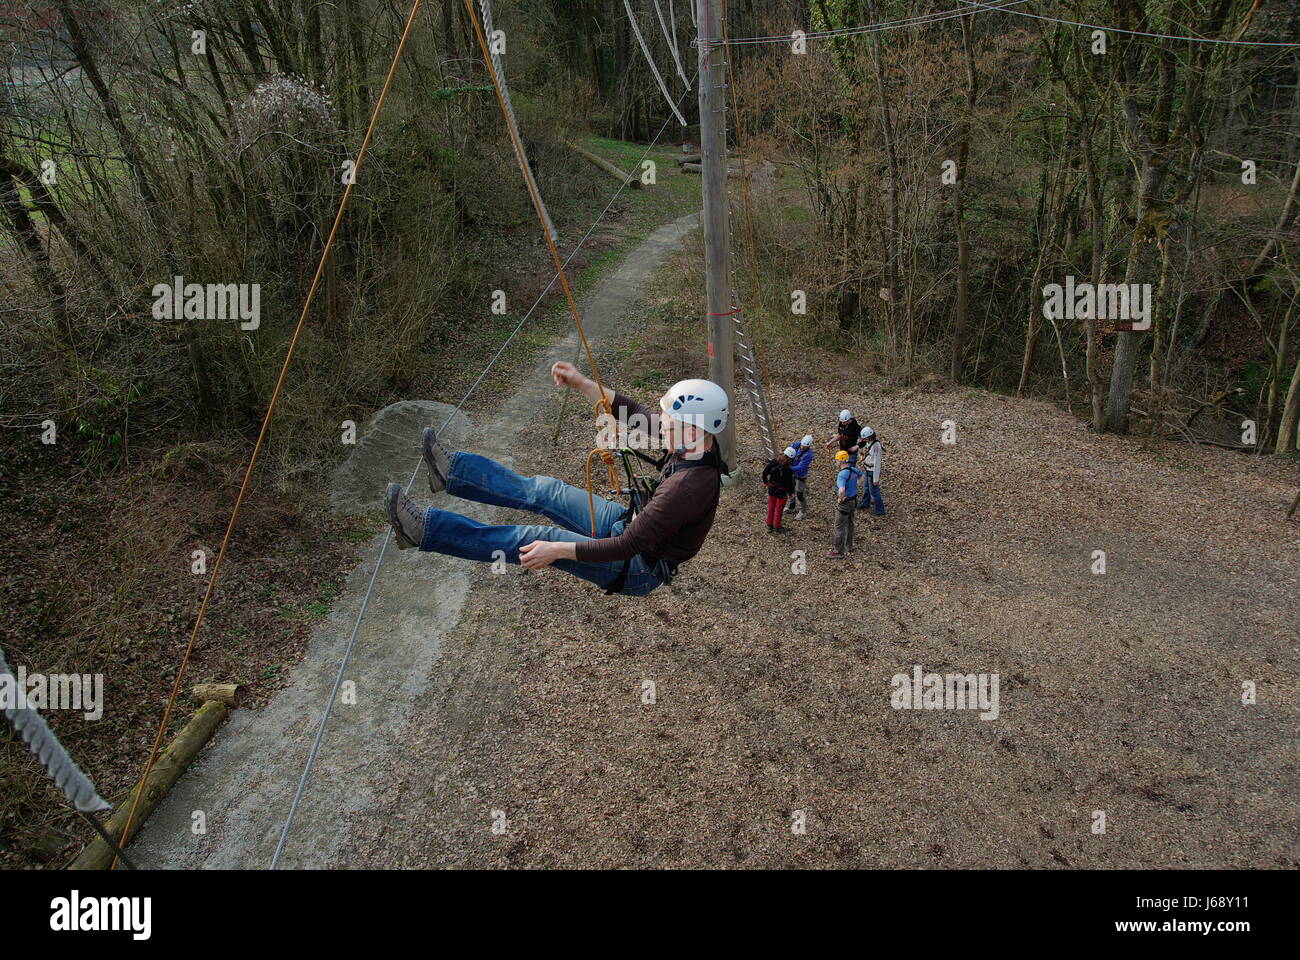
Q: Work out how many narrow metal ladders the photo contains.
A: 1